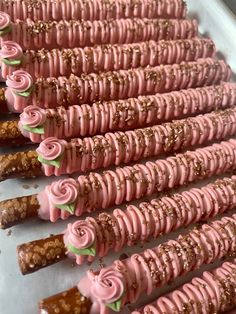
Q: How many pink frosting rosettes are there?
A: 8